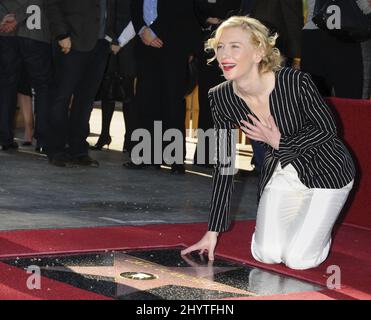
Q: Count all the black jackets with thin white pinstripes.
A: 1